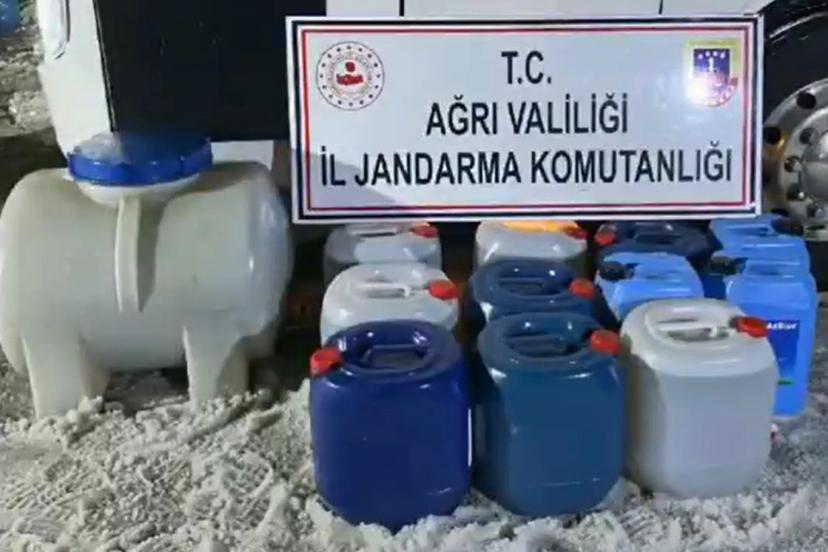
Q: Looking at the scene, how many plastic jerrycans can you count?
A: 11